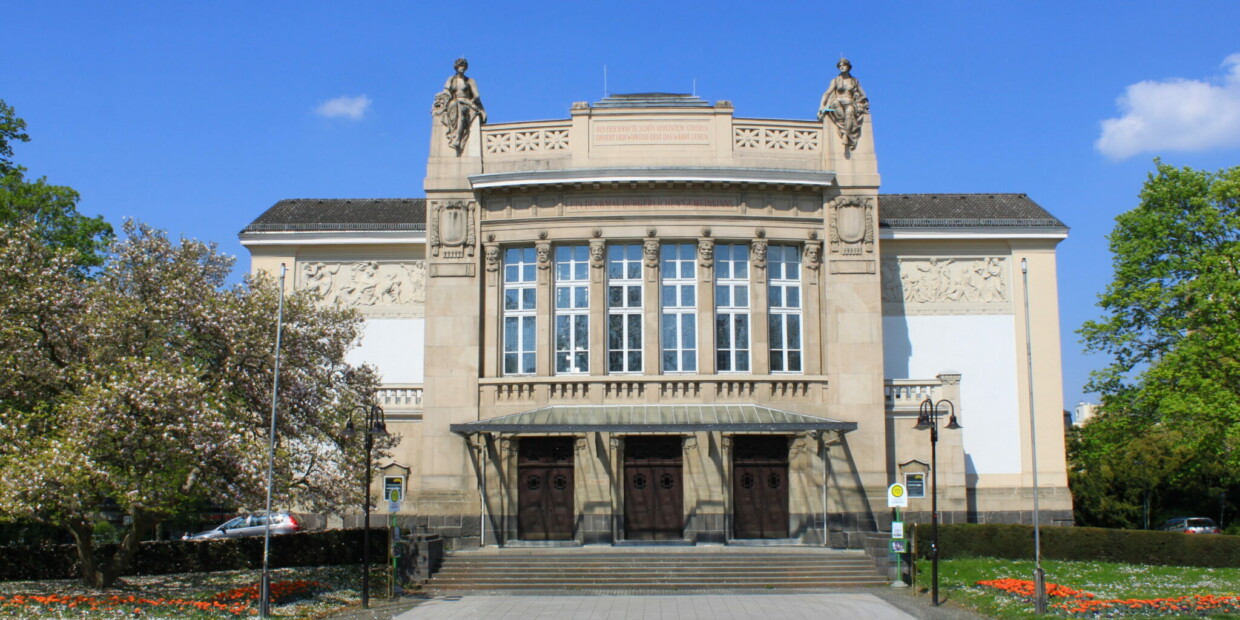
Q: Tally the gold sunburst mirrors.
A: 0